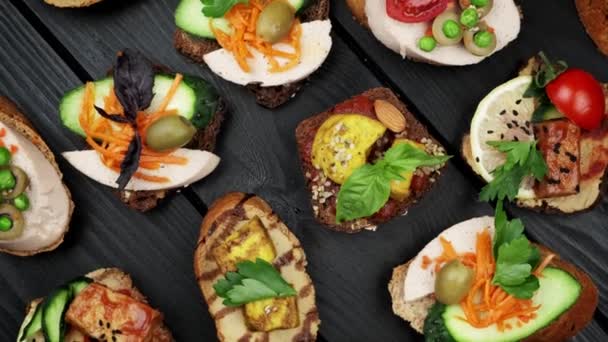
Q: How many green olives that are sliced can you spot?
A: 5